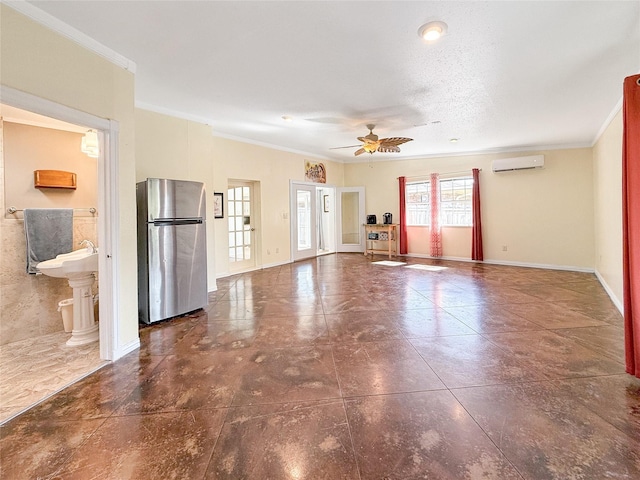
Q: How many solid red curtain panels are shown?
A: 3